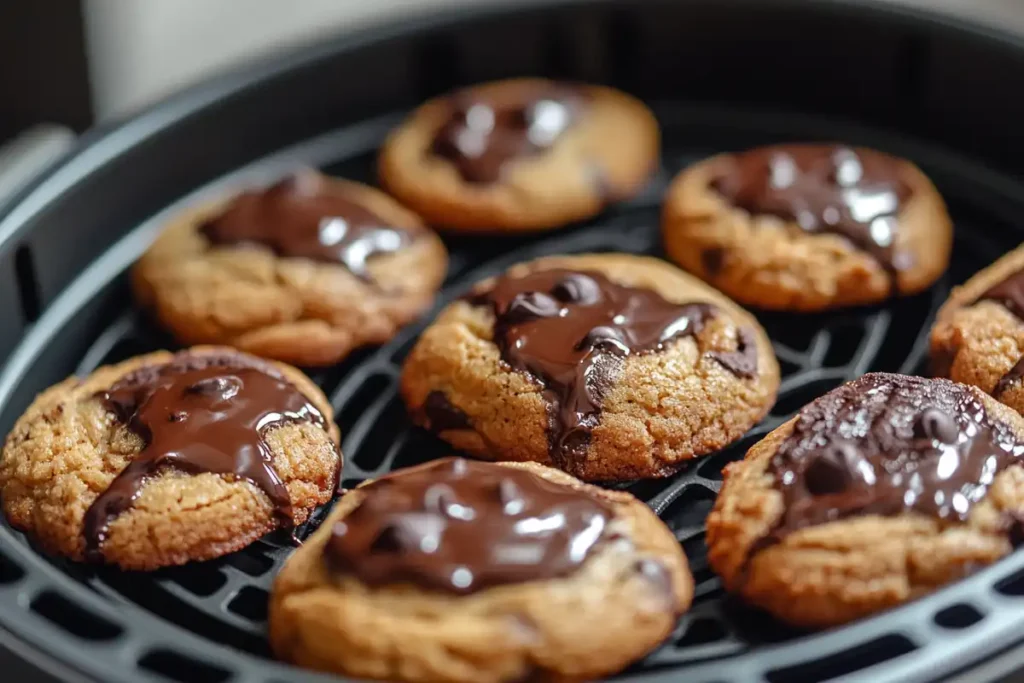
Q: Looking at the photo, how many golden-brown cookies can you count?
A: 8